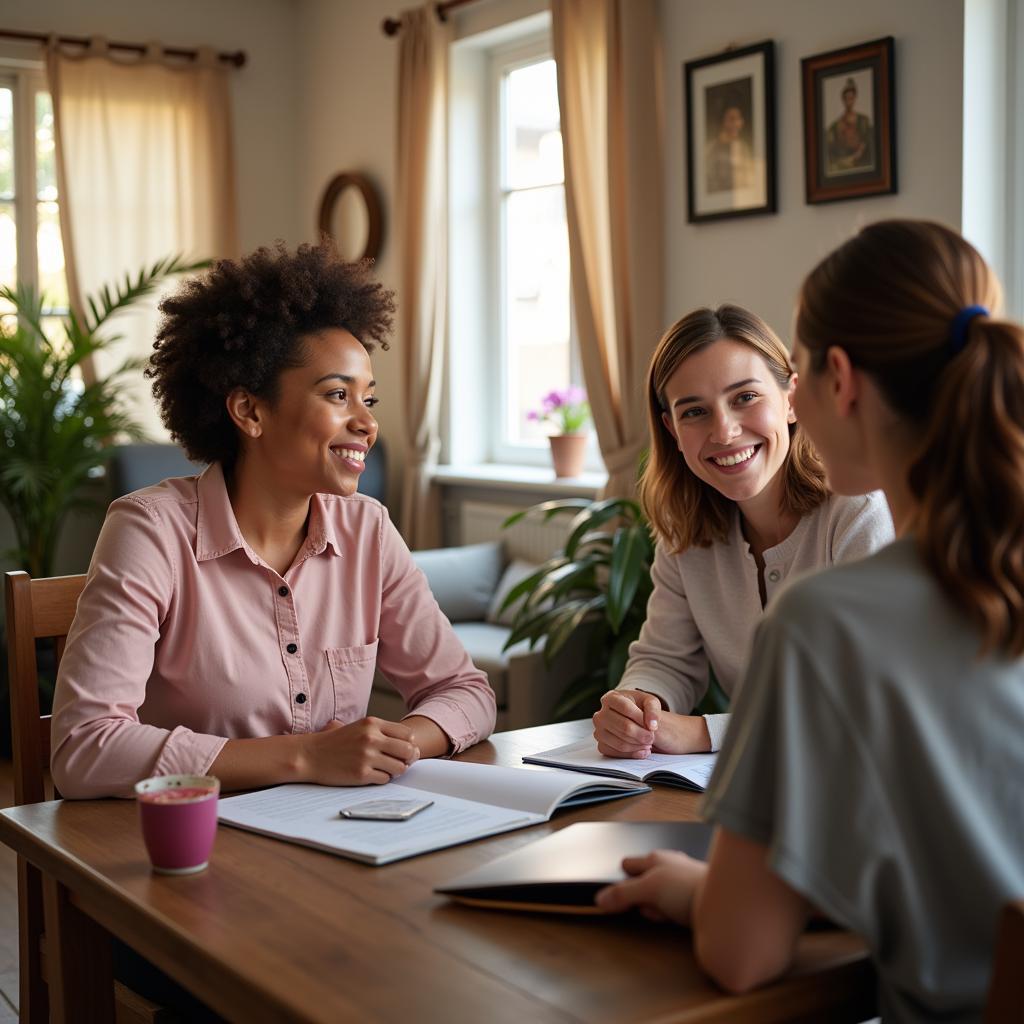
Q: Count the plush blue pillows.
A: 1